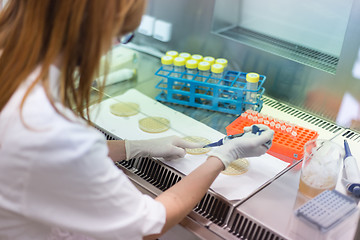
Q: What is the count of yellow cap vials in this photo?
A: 11